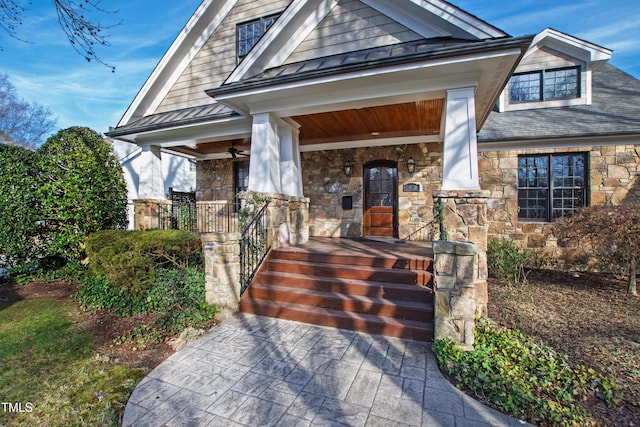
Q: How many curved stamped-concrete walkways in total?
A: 1